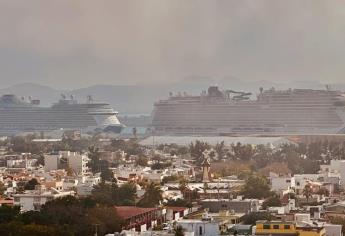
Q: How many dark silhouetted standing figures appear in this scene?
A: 0